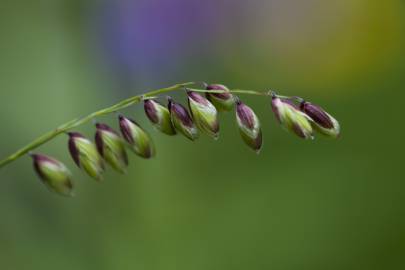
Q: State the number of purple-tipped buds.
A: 11